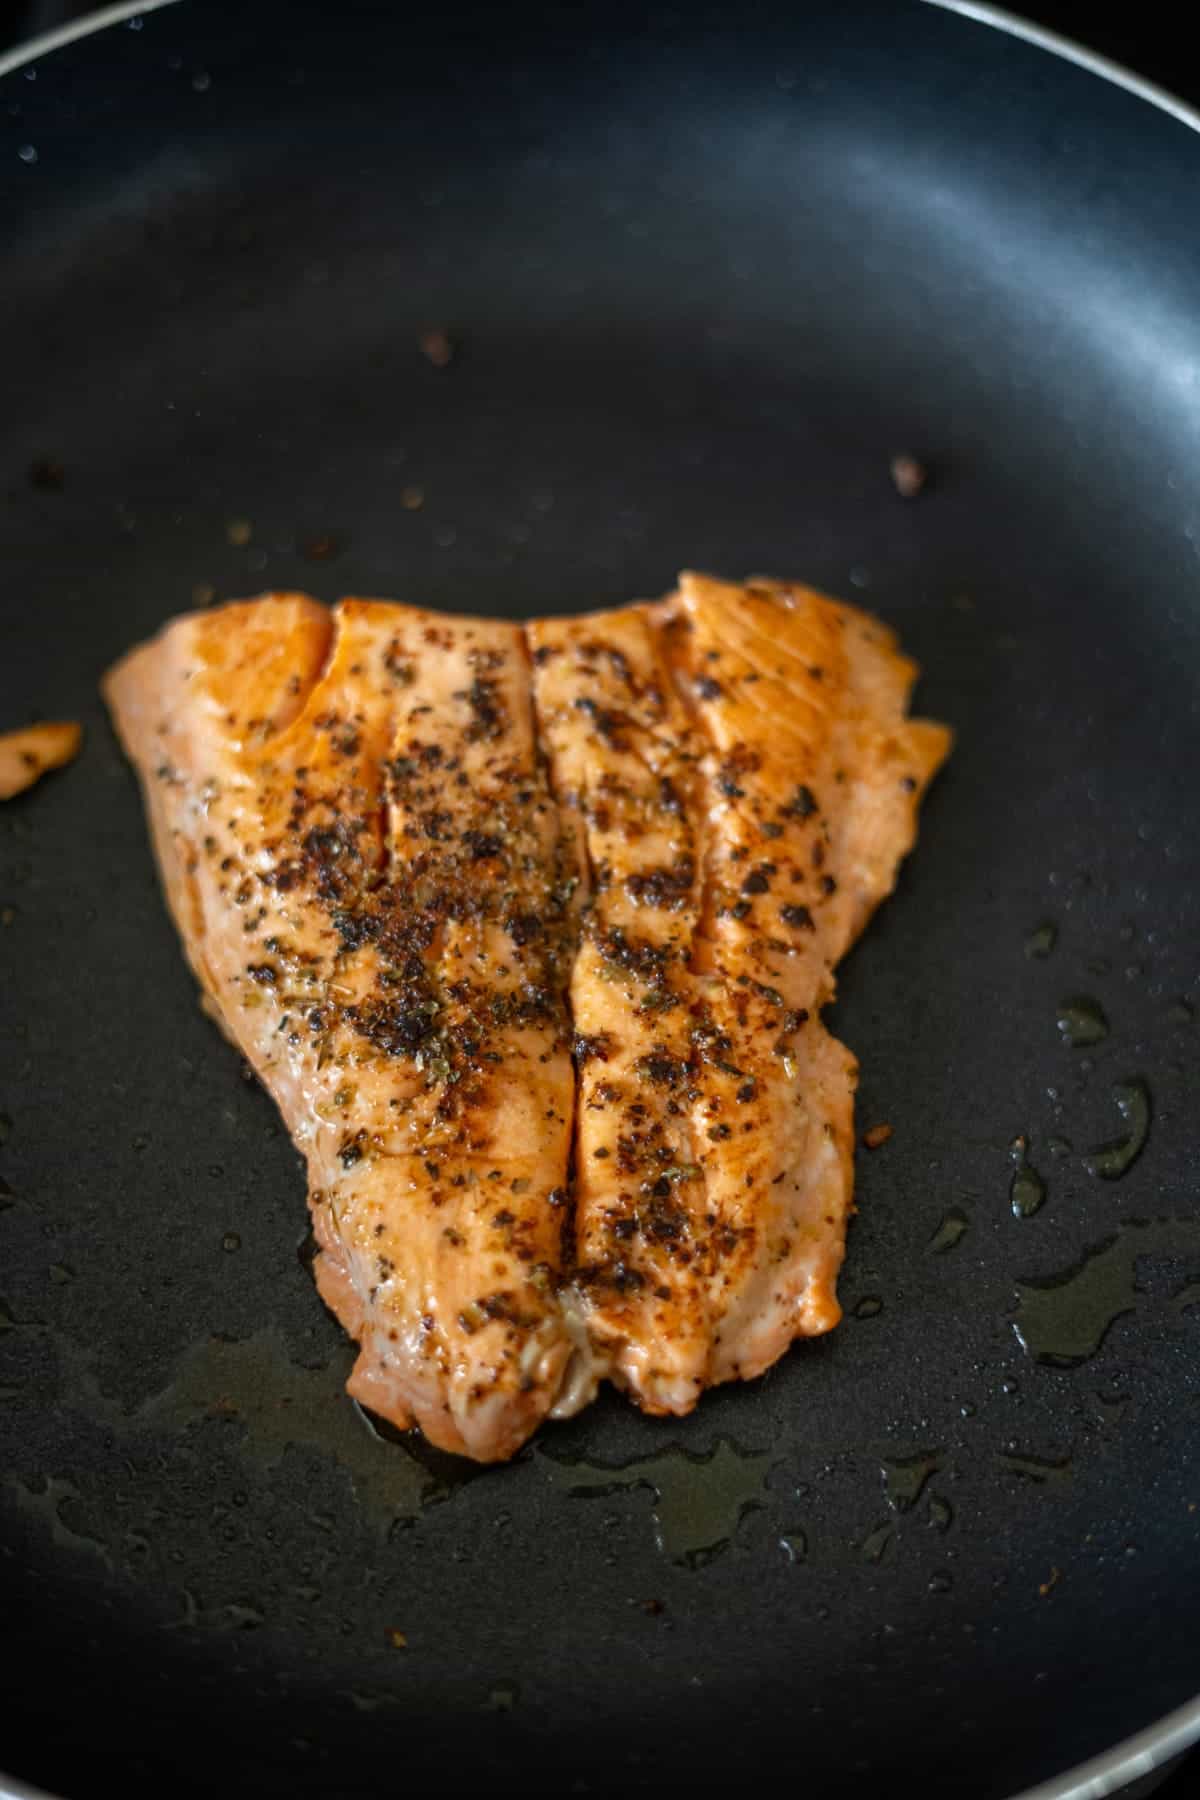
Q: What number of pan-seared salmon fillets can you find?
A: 1